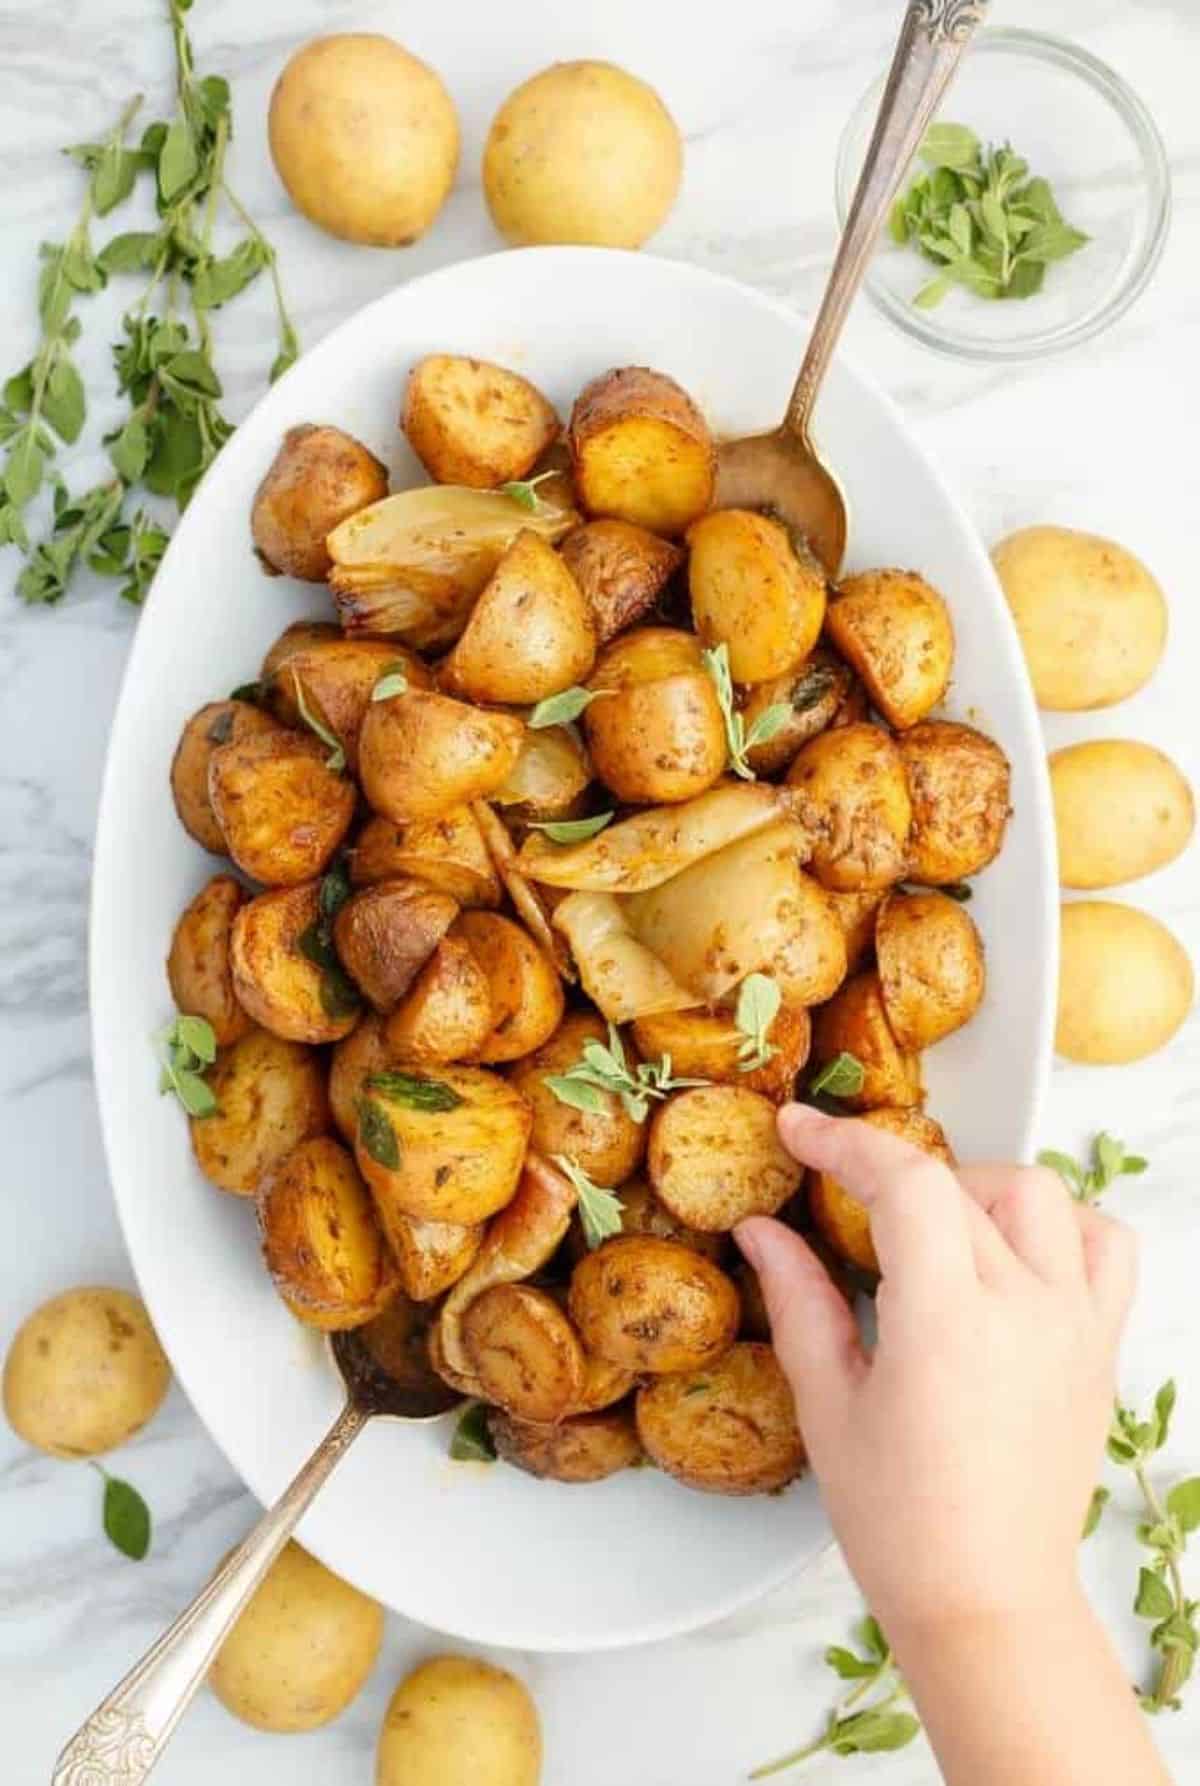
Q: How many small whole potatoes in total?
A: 8